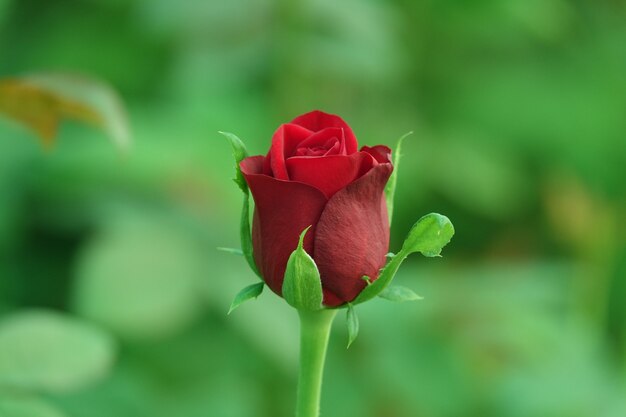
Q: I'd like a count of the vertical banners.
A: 0